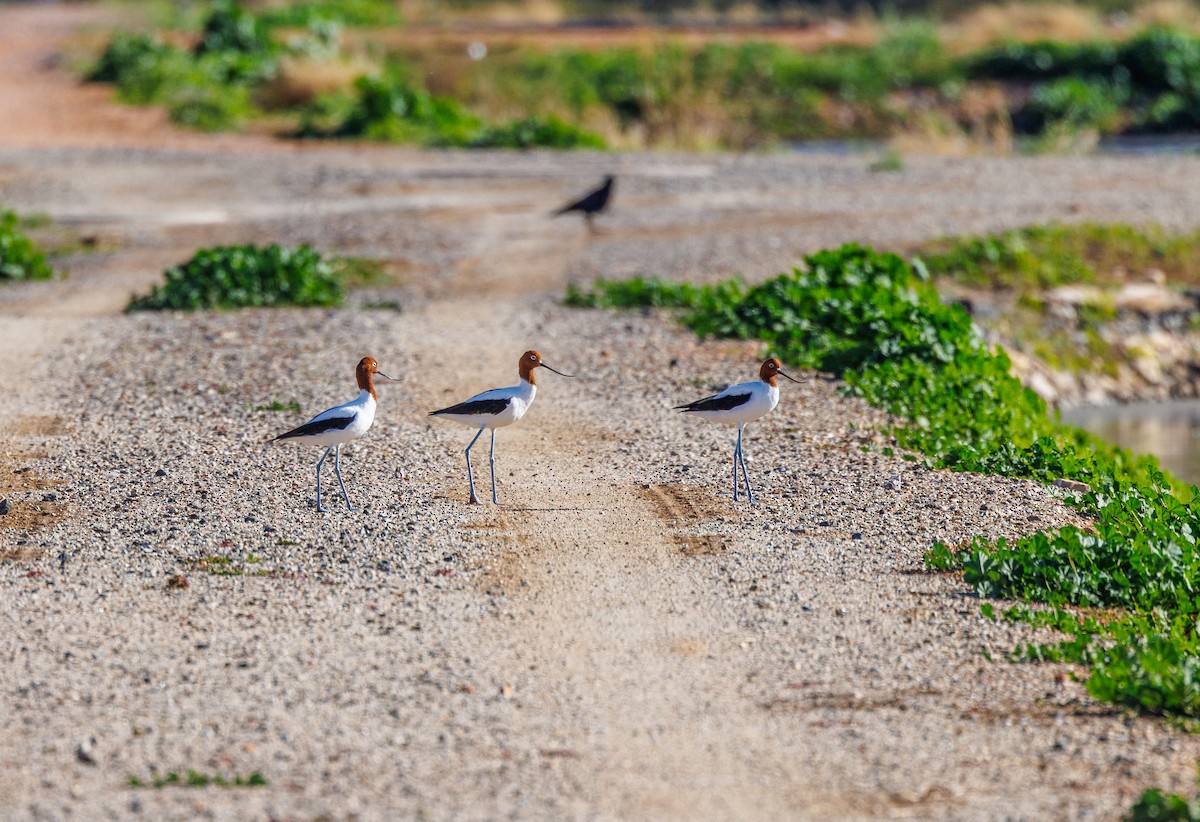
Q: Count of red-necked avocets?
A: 3